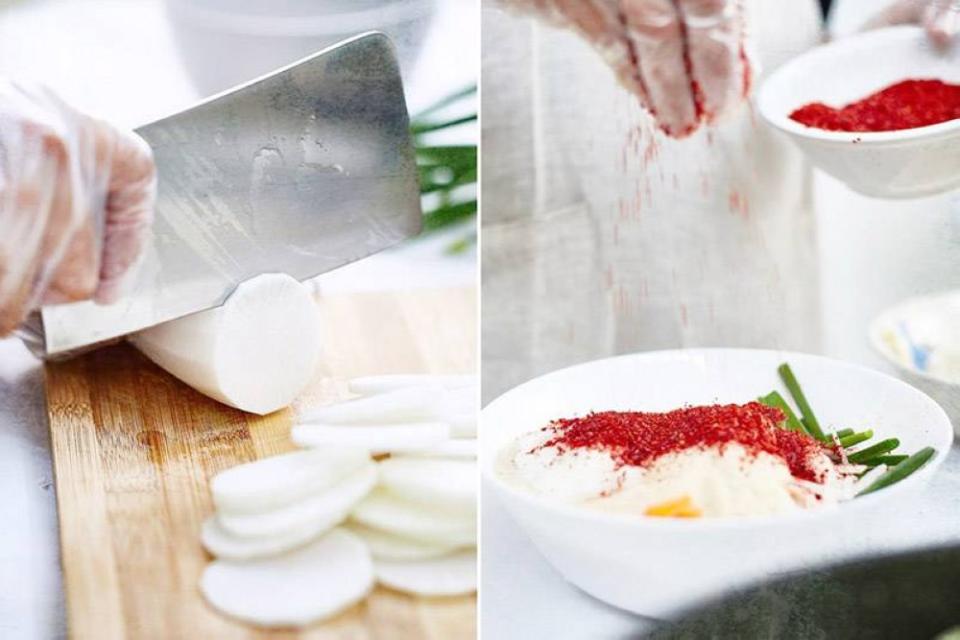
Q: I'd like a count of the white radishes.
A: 1